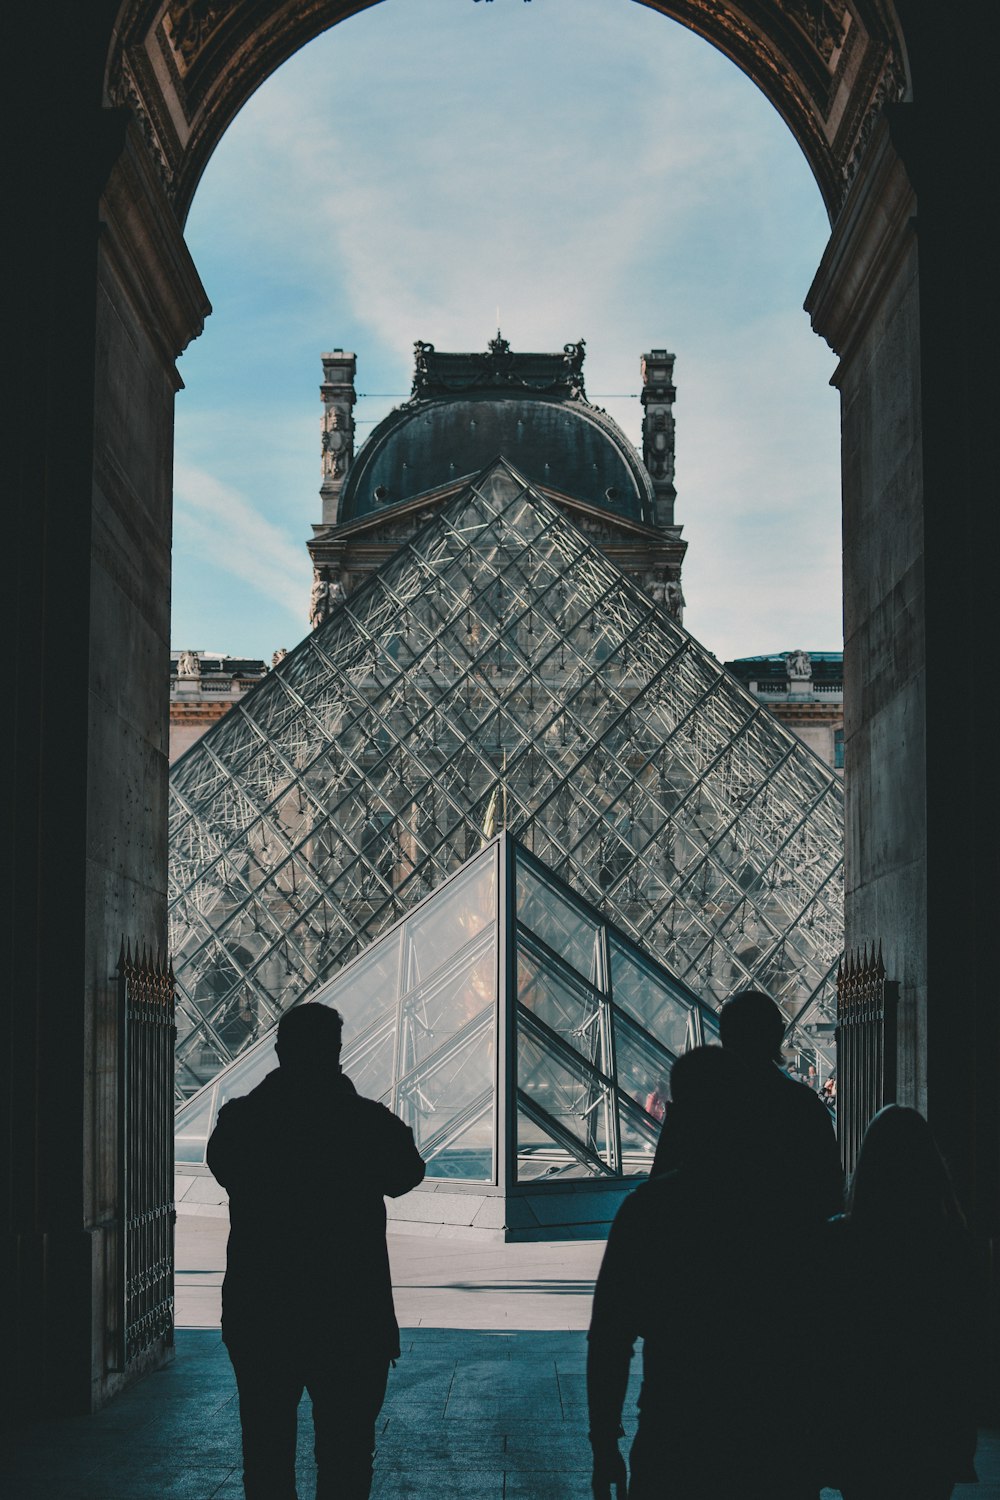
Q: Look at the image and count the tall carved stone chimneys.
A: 2